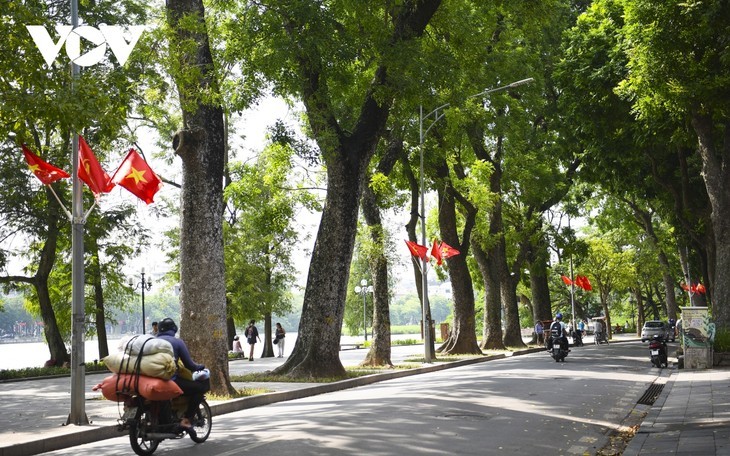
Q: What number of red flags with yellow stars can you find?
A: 12